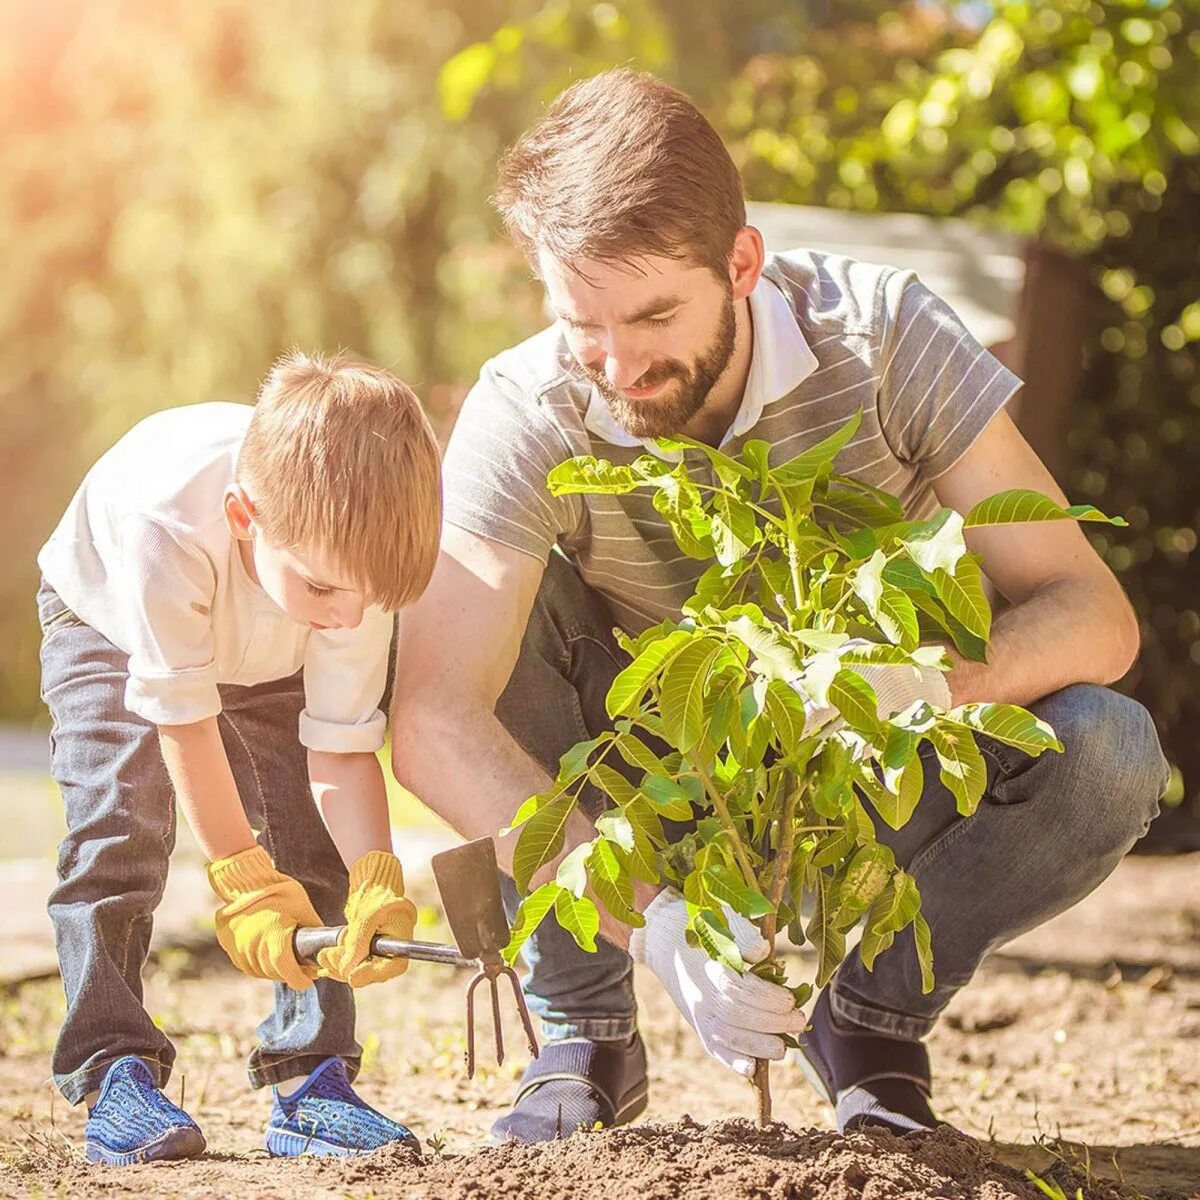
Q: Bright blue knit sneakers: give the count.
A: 2